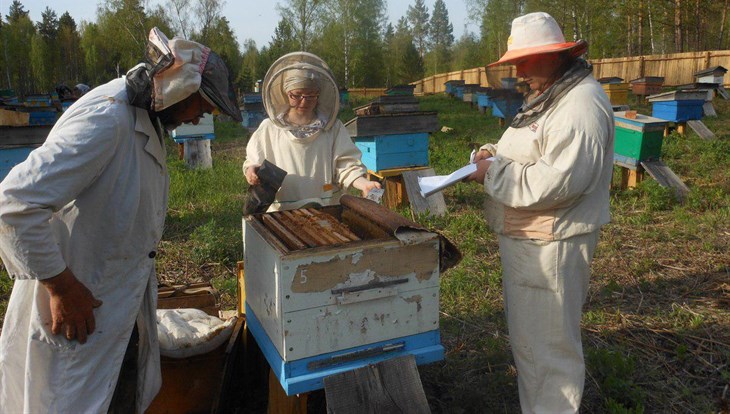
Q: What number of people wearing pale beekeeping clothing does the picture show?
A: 3